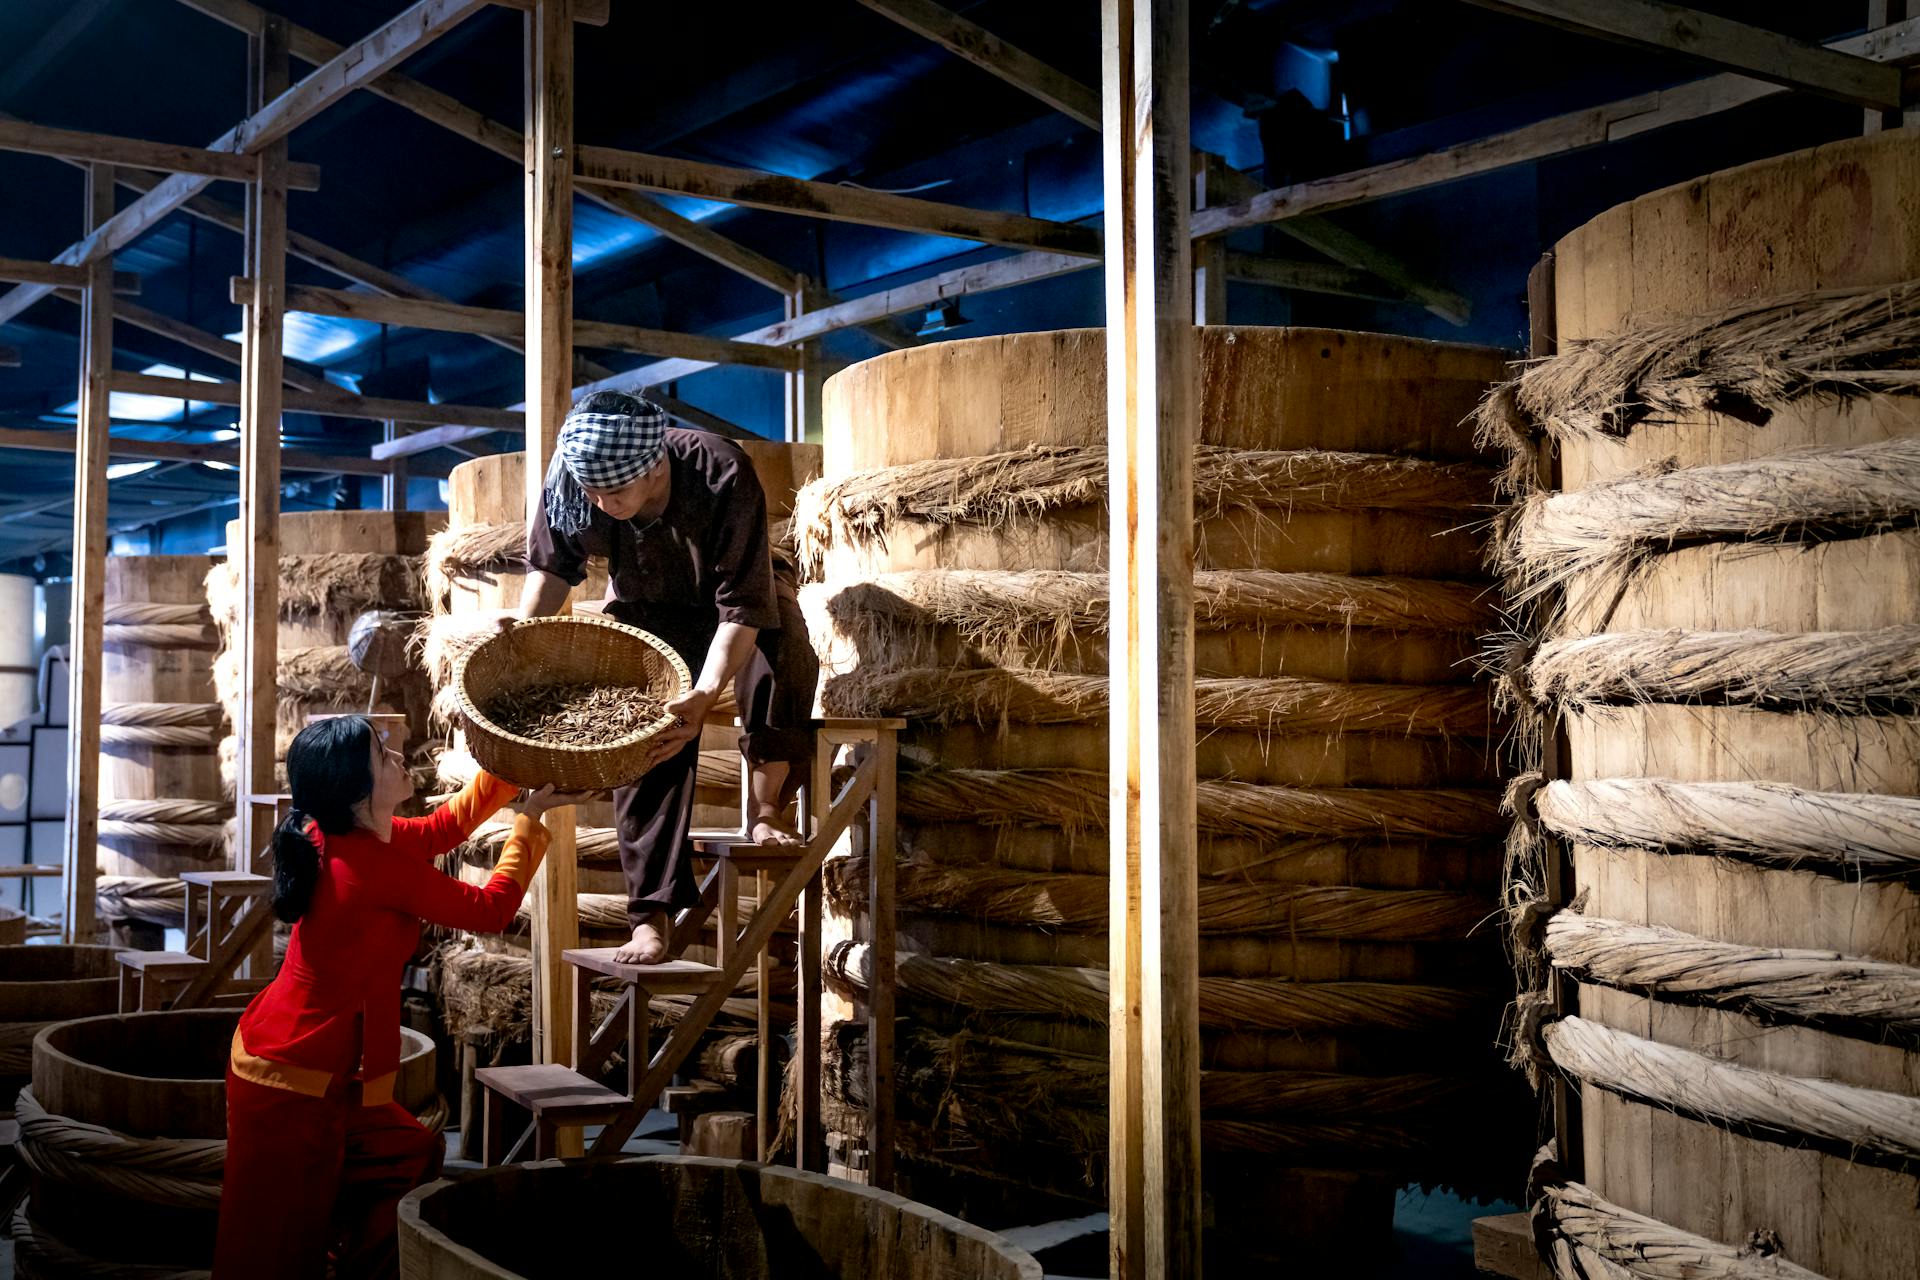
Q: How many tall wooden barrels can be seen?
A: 5